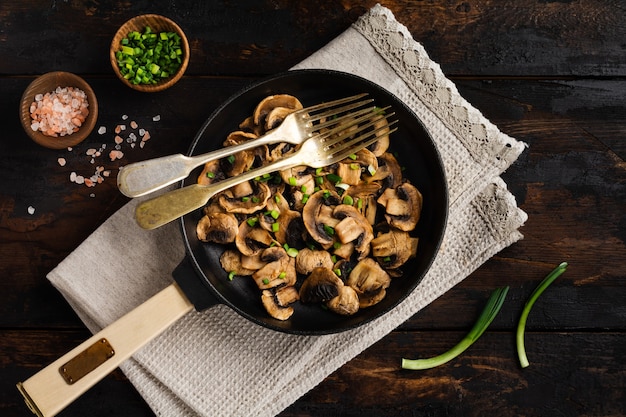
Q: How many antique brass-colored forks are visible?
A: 2